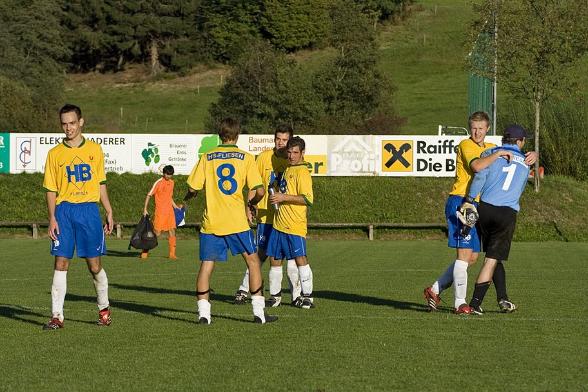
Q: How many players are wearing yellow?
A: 5